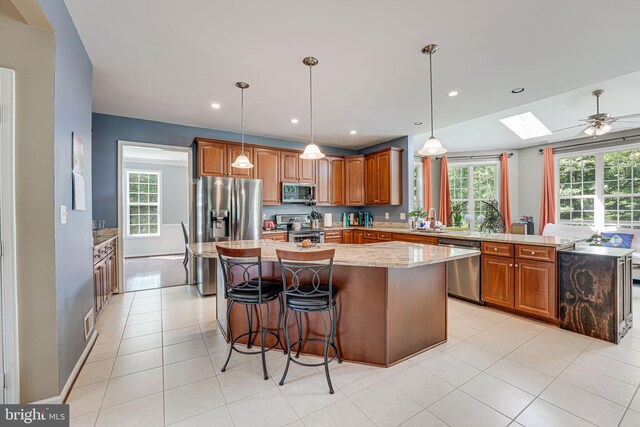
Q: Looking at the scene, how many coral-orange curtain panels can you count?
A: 4